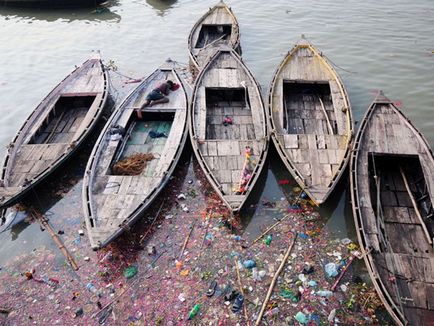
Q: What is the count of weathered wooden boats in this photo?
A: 6